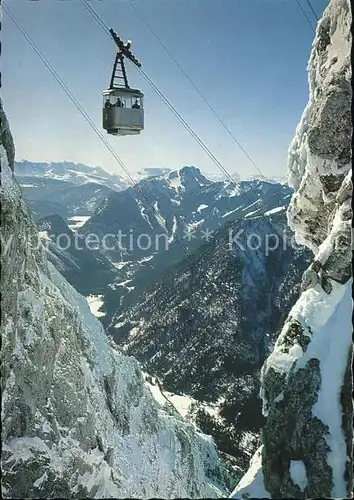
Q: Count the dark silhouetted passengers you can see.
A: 3